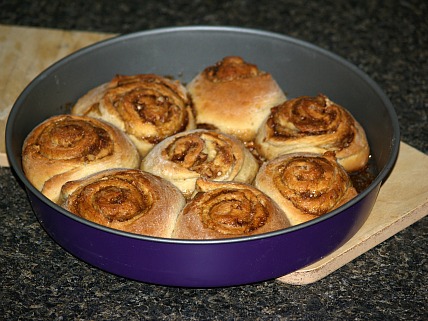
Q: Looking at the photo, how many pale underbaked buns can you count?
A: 0